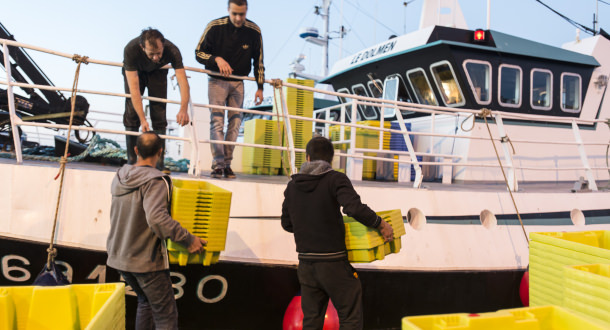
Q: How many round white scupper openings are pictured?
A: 3